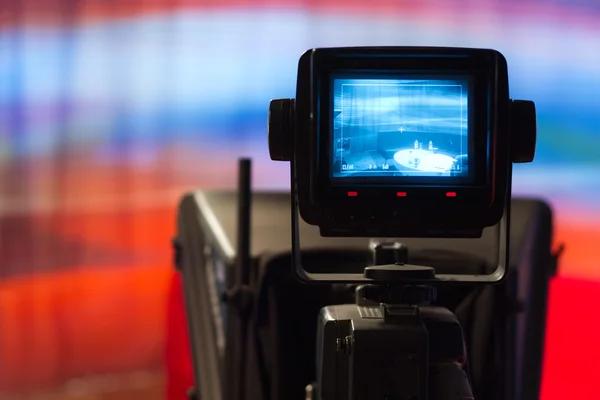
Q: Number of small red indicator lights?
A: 3